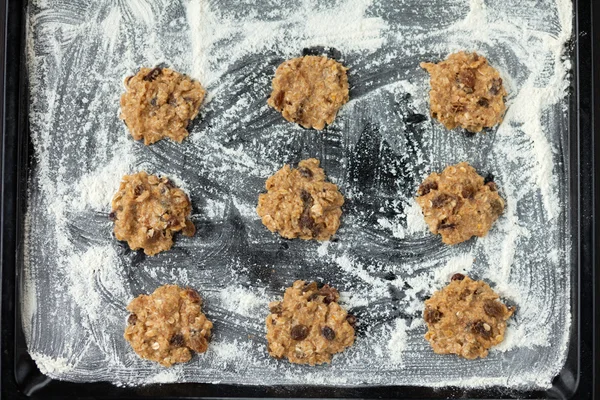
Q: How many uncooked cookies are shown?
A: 9